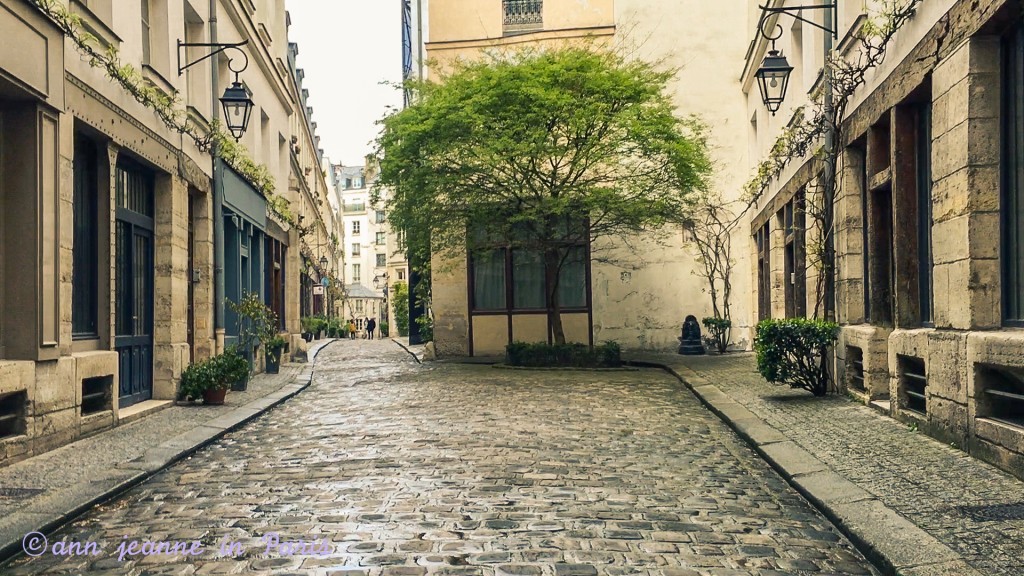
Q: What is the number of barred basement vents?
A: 5